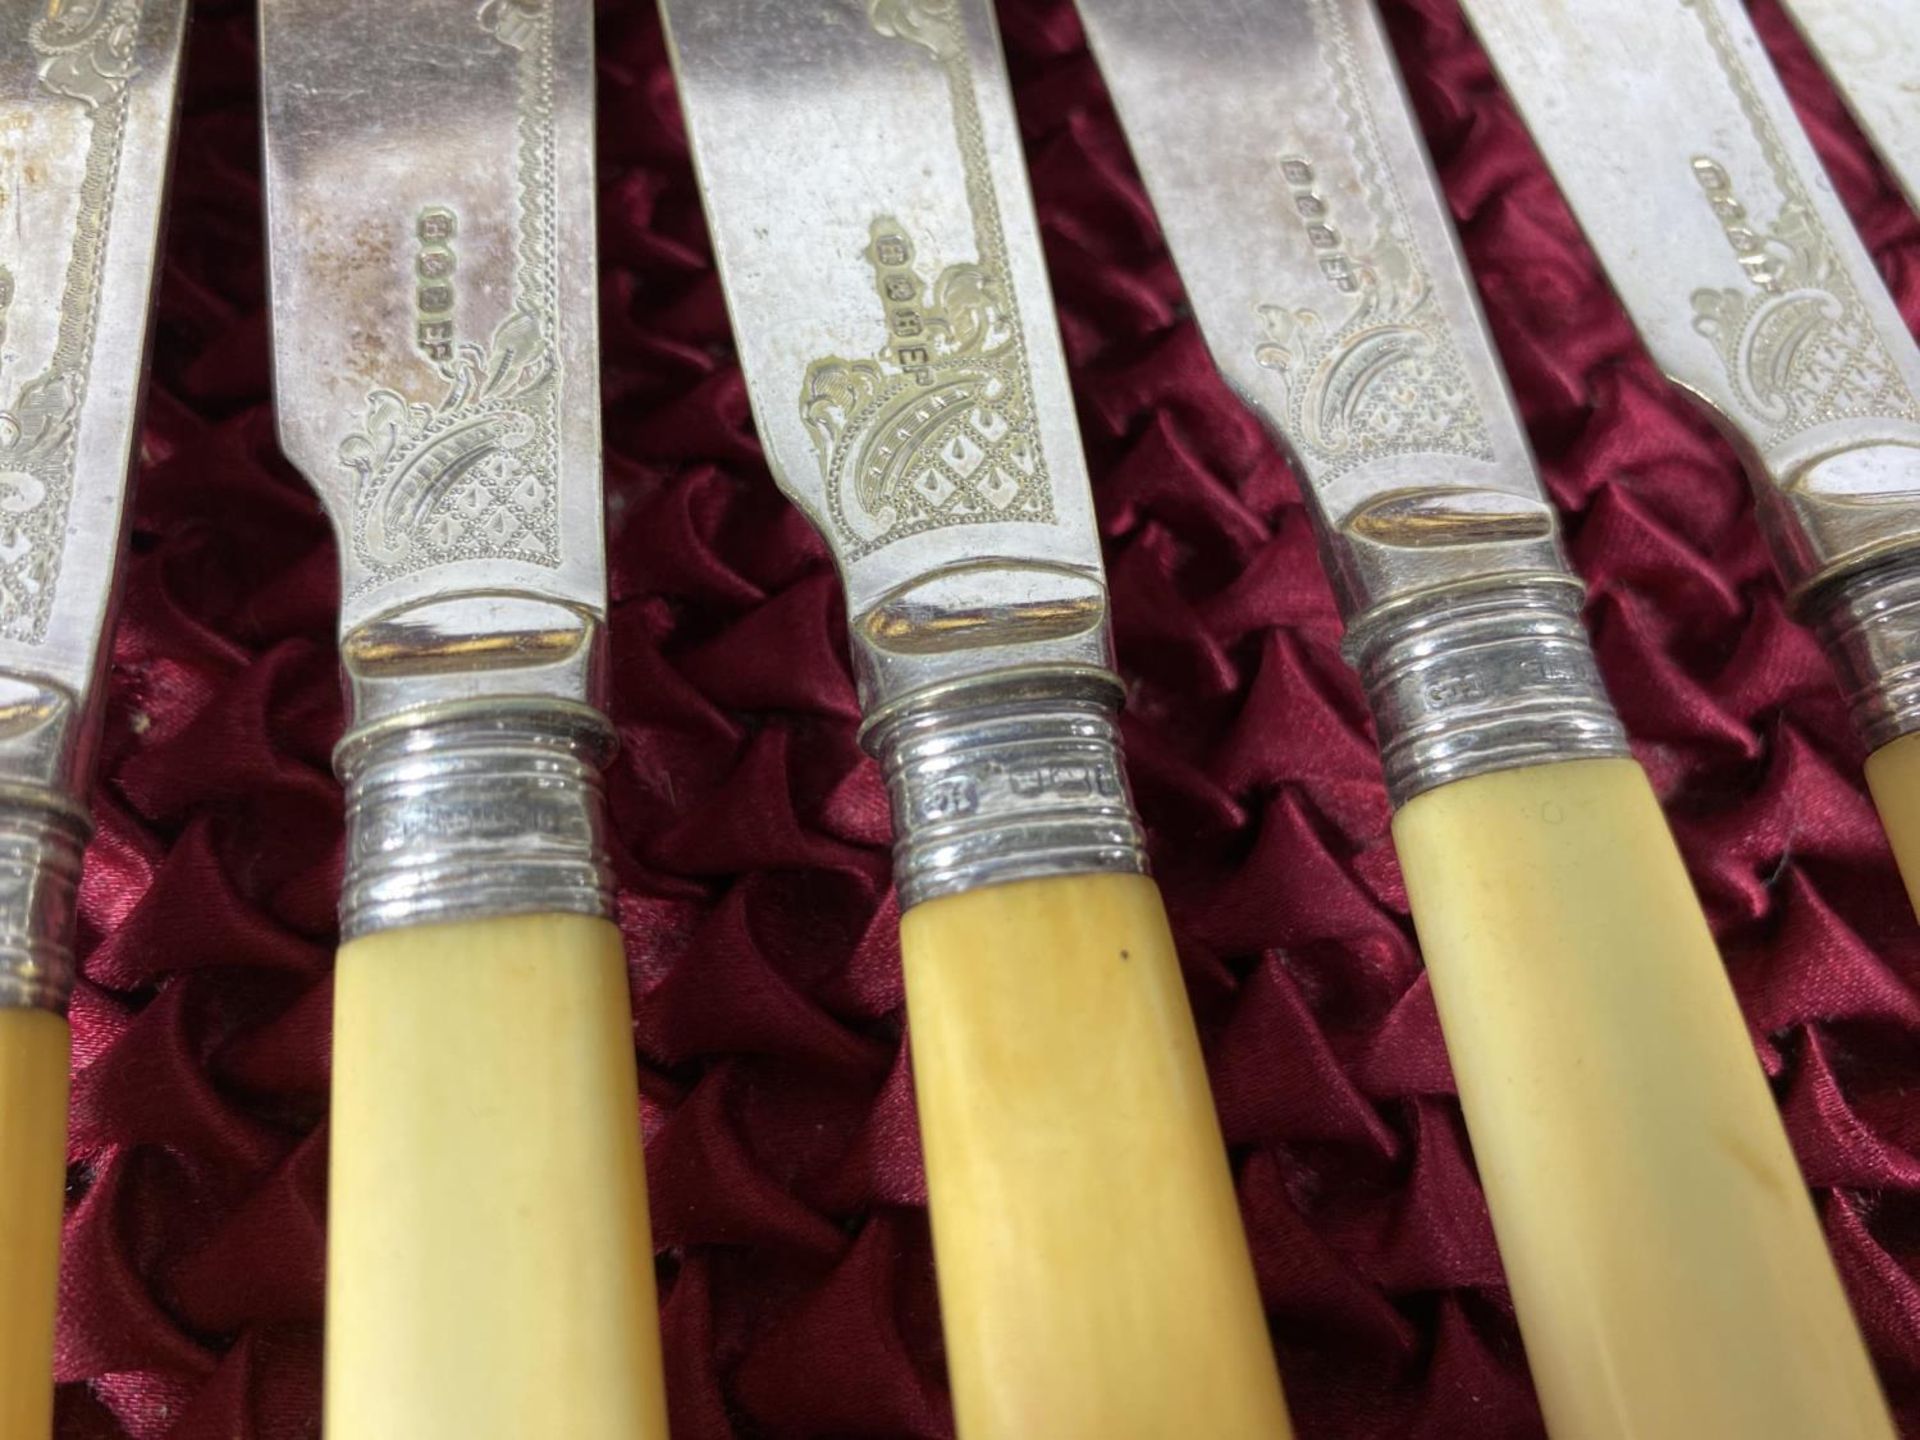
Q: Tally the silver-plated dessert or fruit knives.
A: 6